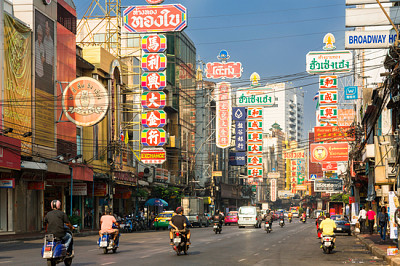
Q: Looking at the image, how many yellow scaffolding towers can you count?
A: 1